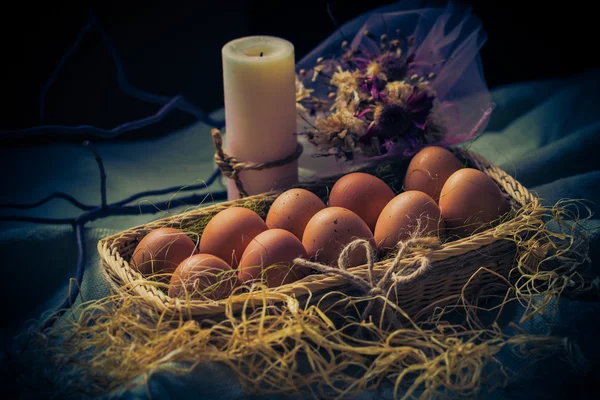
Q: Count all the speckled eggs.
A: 2